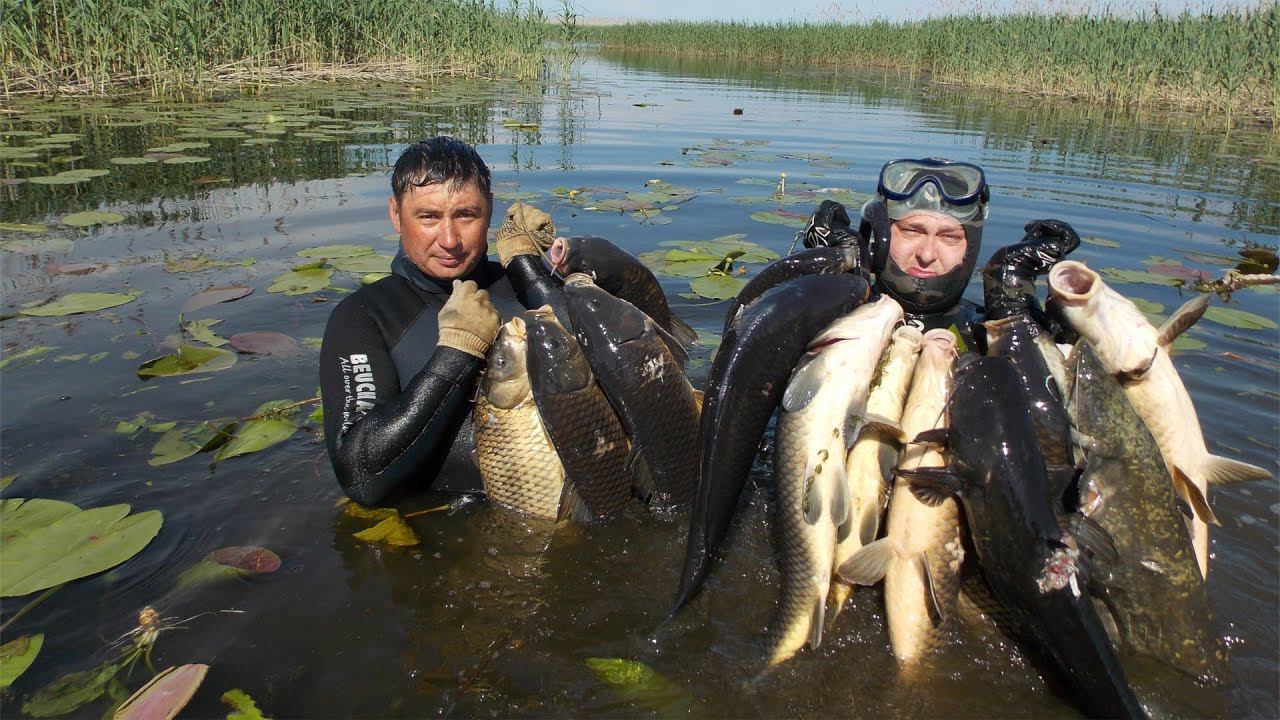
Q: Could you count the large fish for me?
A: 13